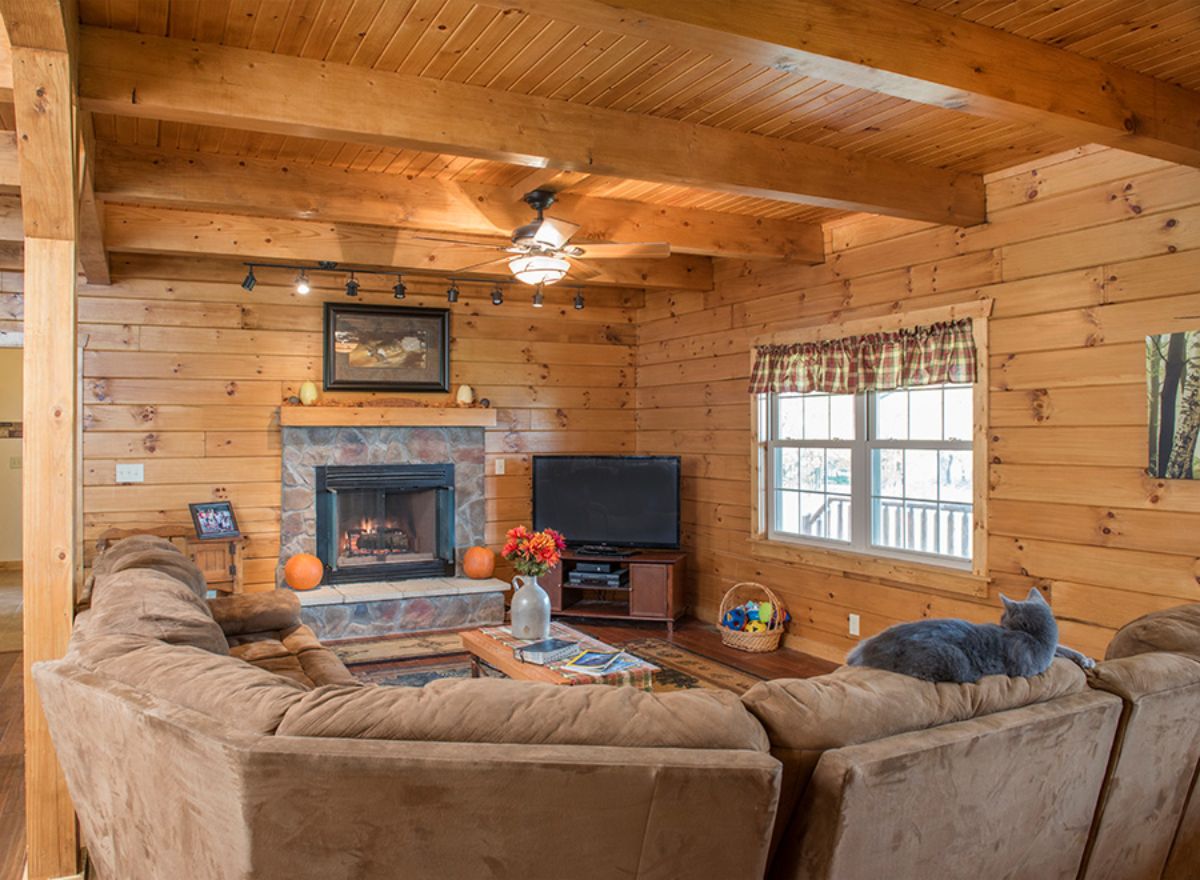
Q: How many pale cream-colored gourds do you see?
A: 2